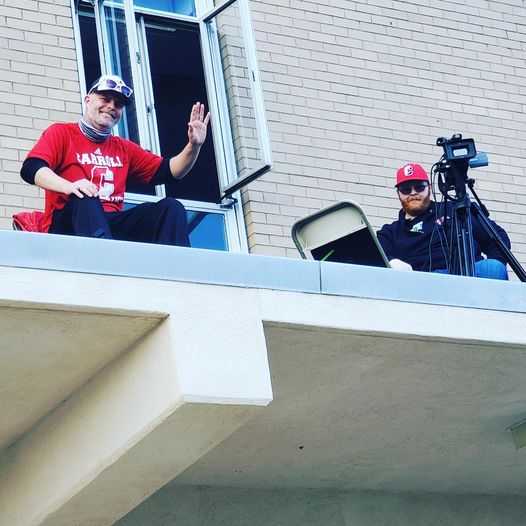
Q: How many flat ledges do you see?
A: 1